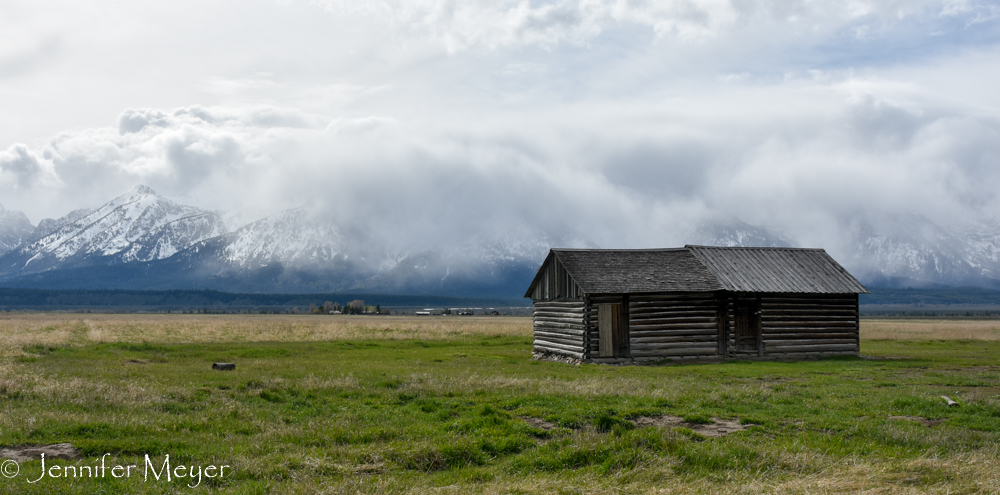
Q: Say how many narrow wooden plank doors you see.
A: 2